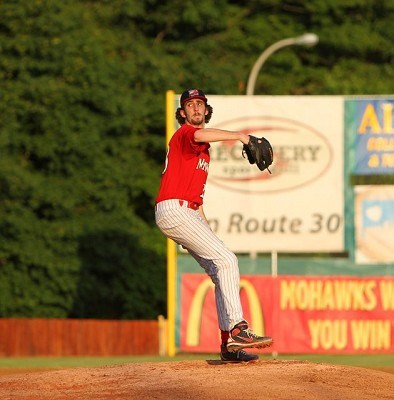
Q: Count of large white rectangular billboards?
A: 1